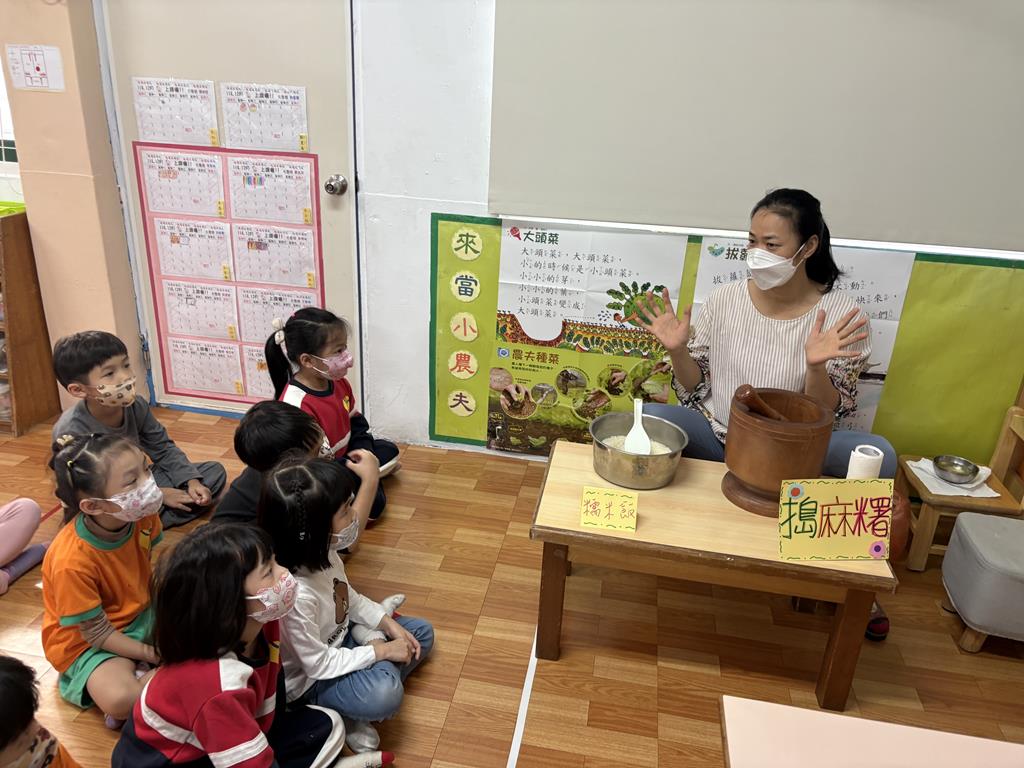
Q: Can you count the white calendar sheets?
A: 10